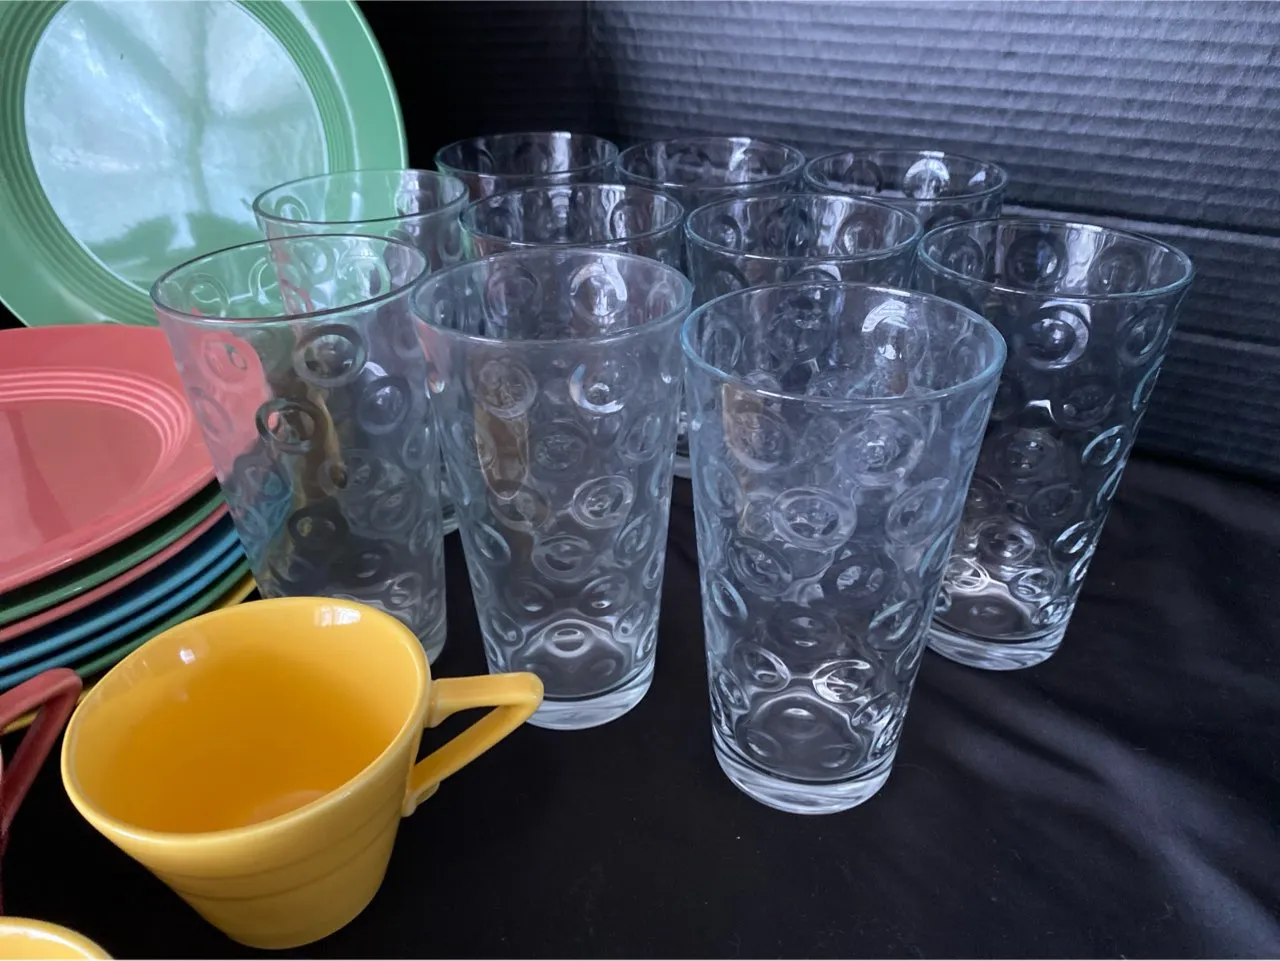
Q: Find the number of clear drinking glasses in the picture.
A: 10